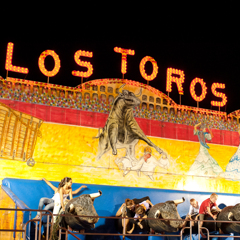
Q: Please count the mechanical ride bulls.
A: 3